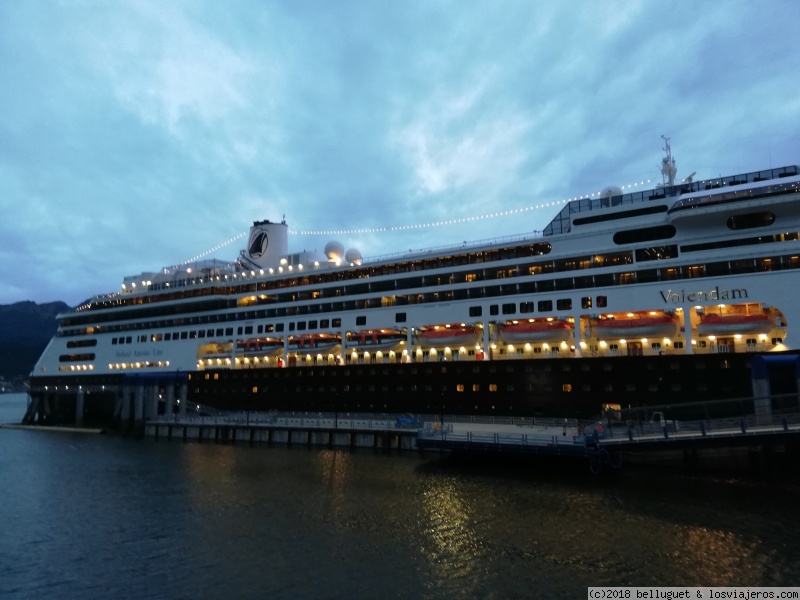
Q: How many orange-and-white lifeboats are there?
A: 7